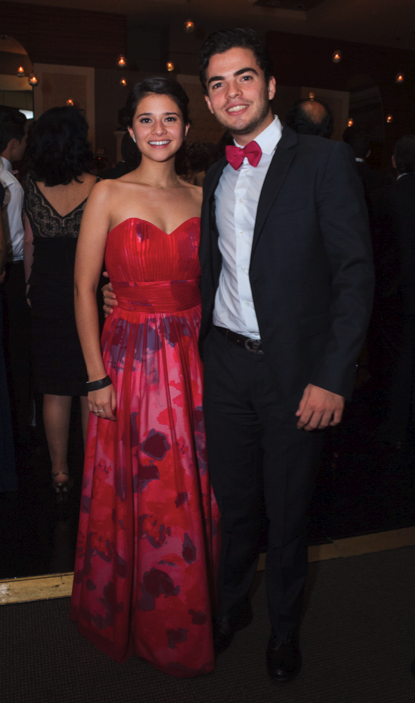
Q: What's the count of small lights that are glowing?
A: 12